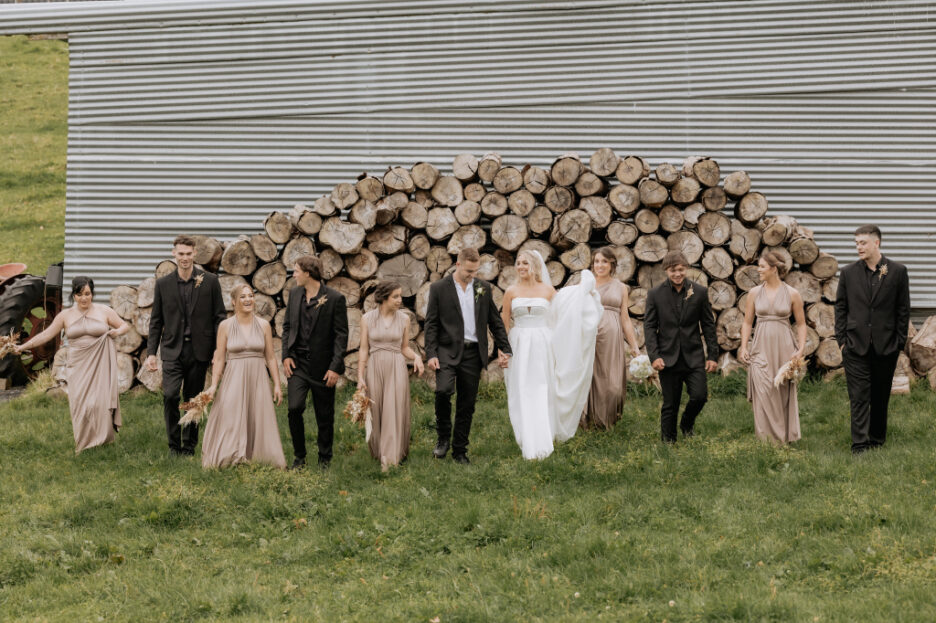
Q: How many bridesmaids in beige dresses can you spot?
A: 5